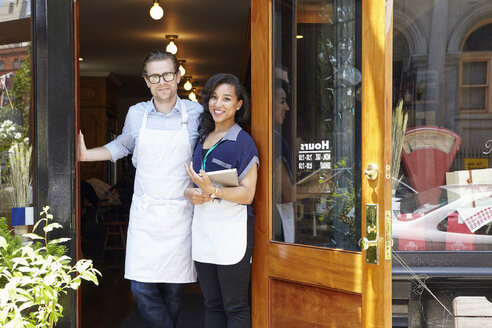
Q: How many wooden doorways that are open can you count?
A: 1